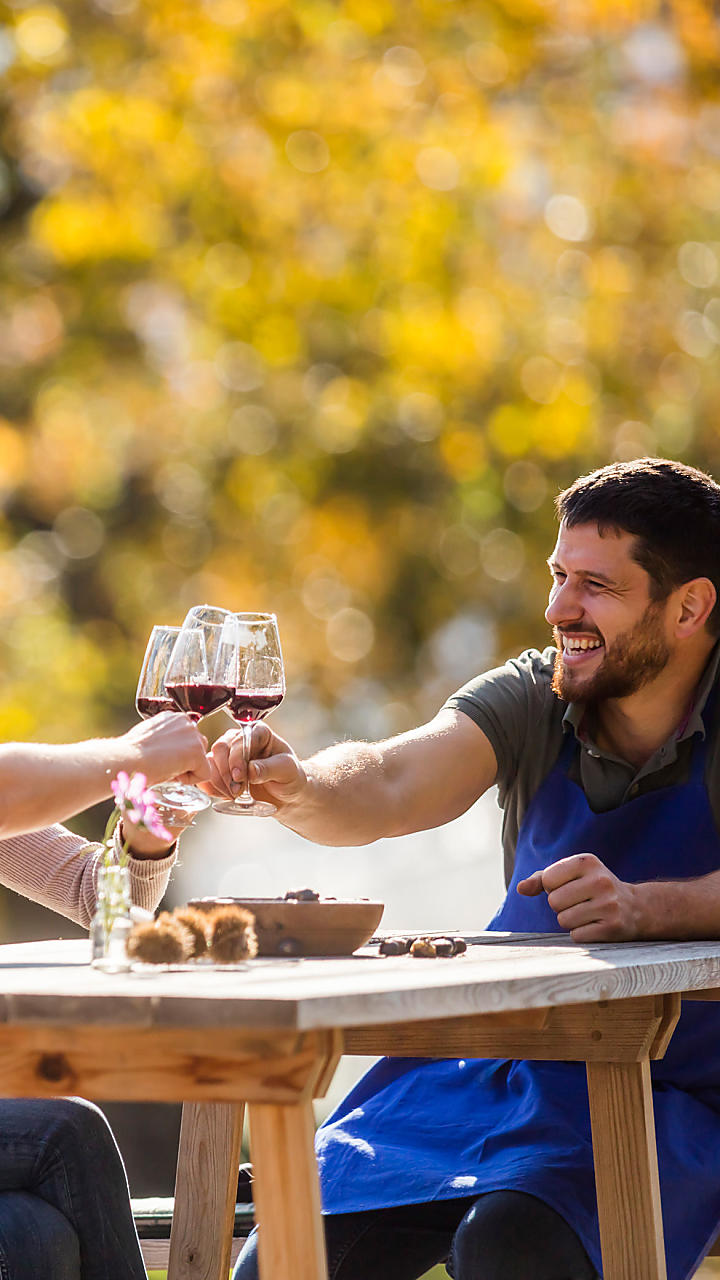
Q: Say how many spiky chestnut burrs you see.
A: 3